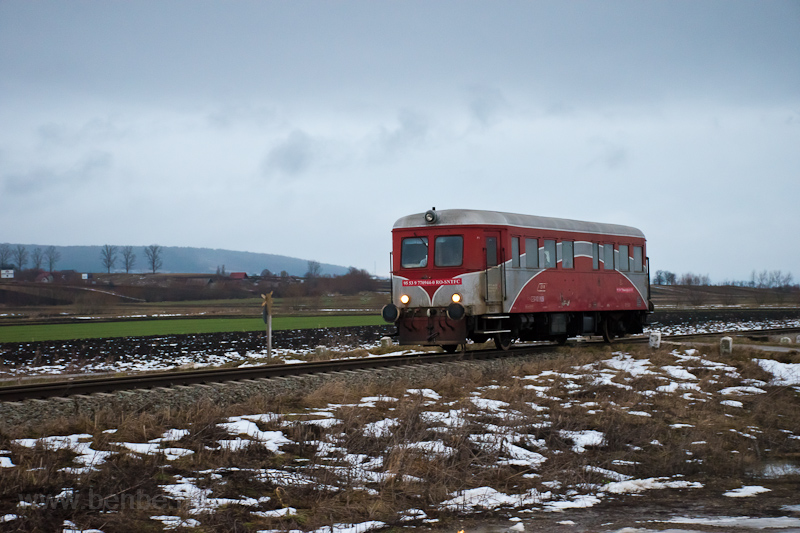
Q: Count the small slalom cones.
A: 0